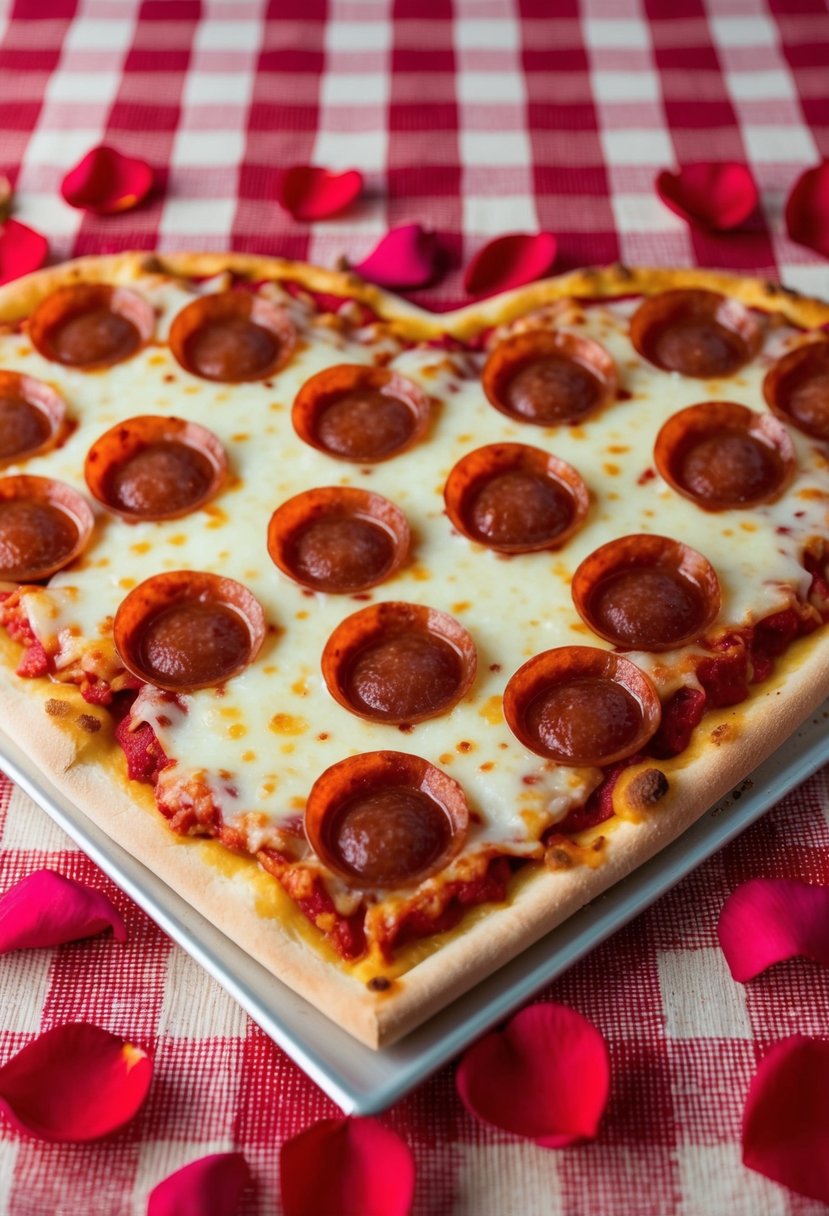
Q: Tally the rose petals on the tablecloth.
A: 14